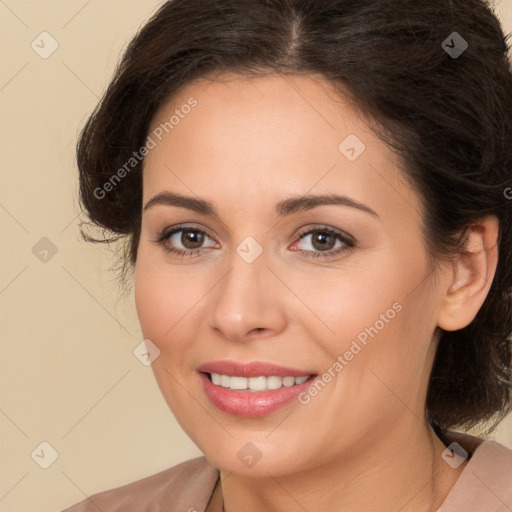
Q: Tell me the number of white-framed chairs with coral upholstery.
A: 0